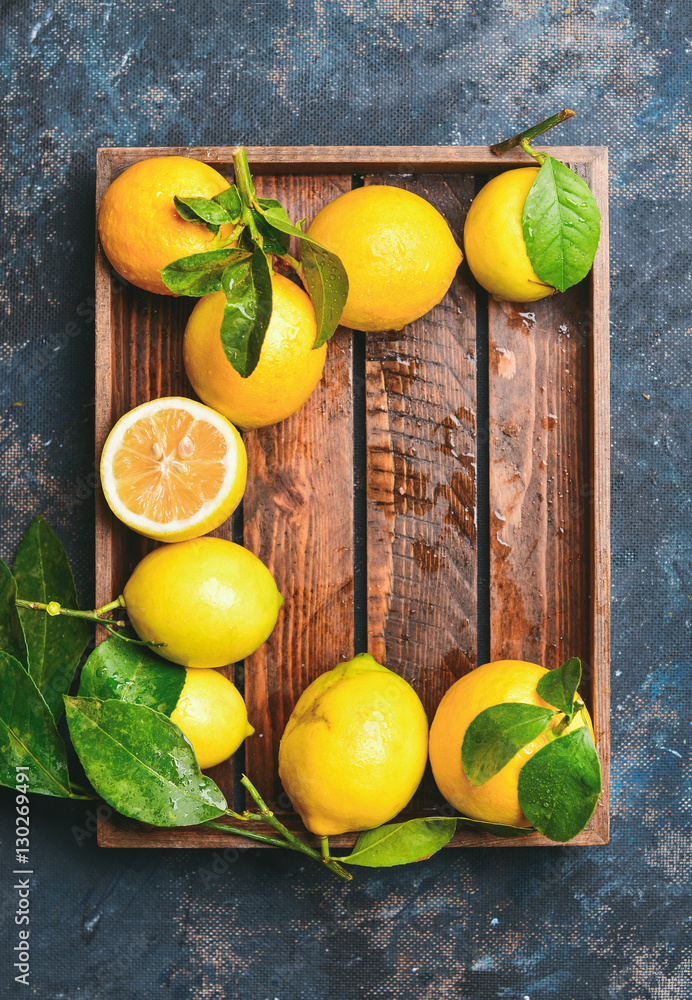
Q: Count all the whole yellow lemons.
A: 8